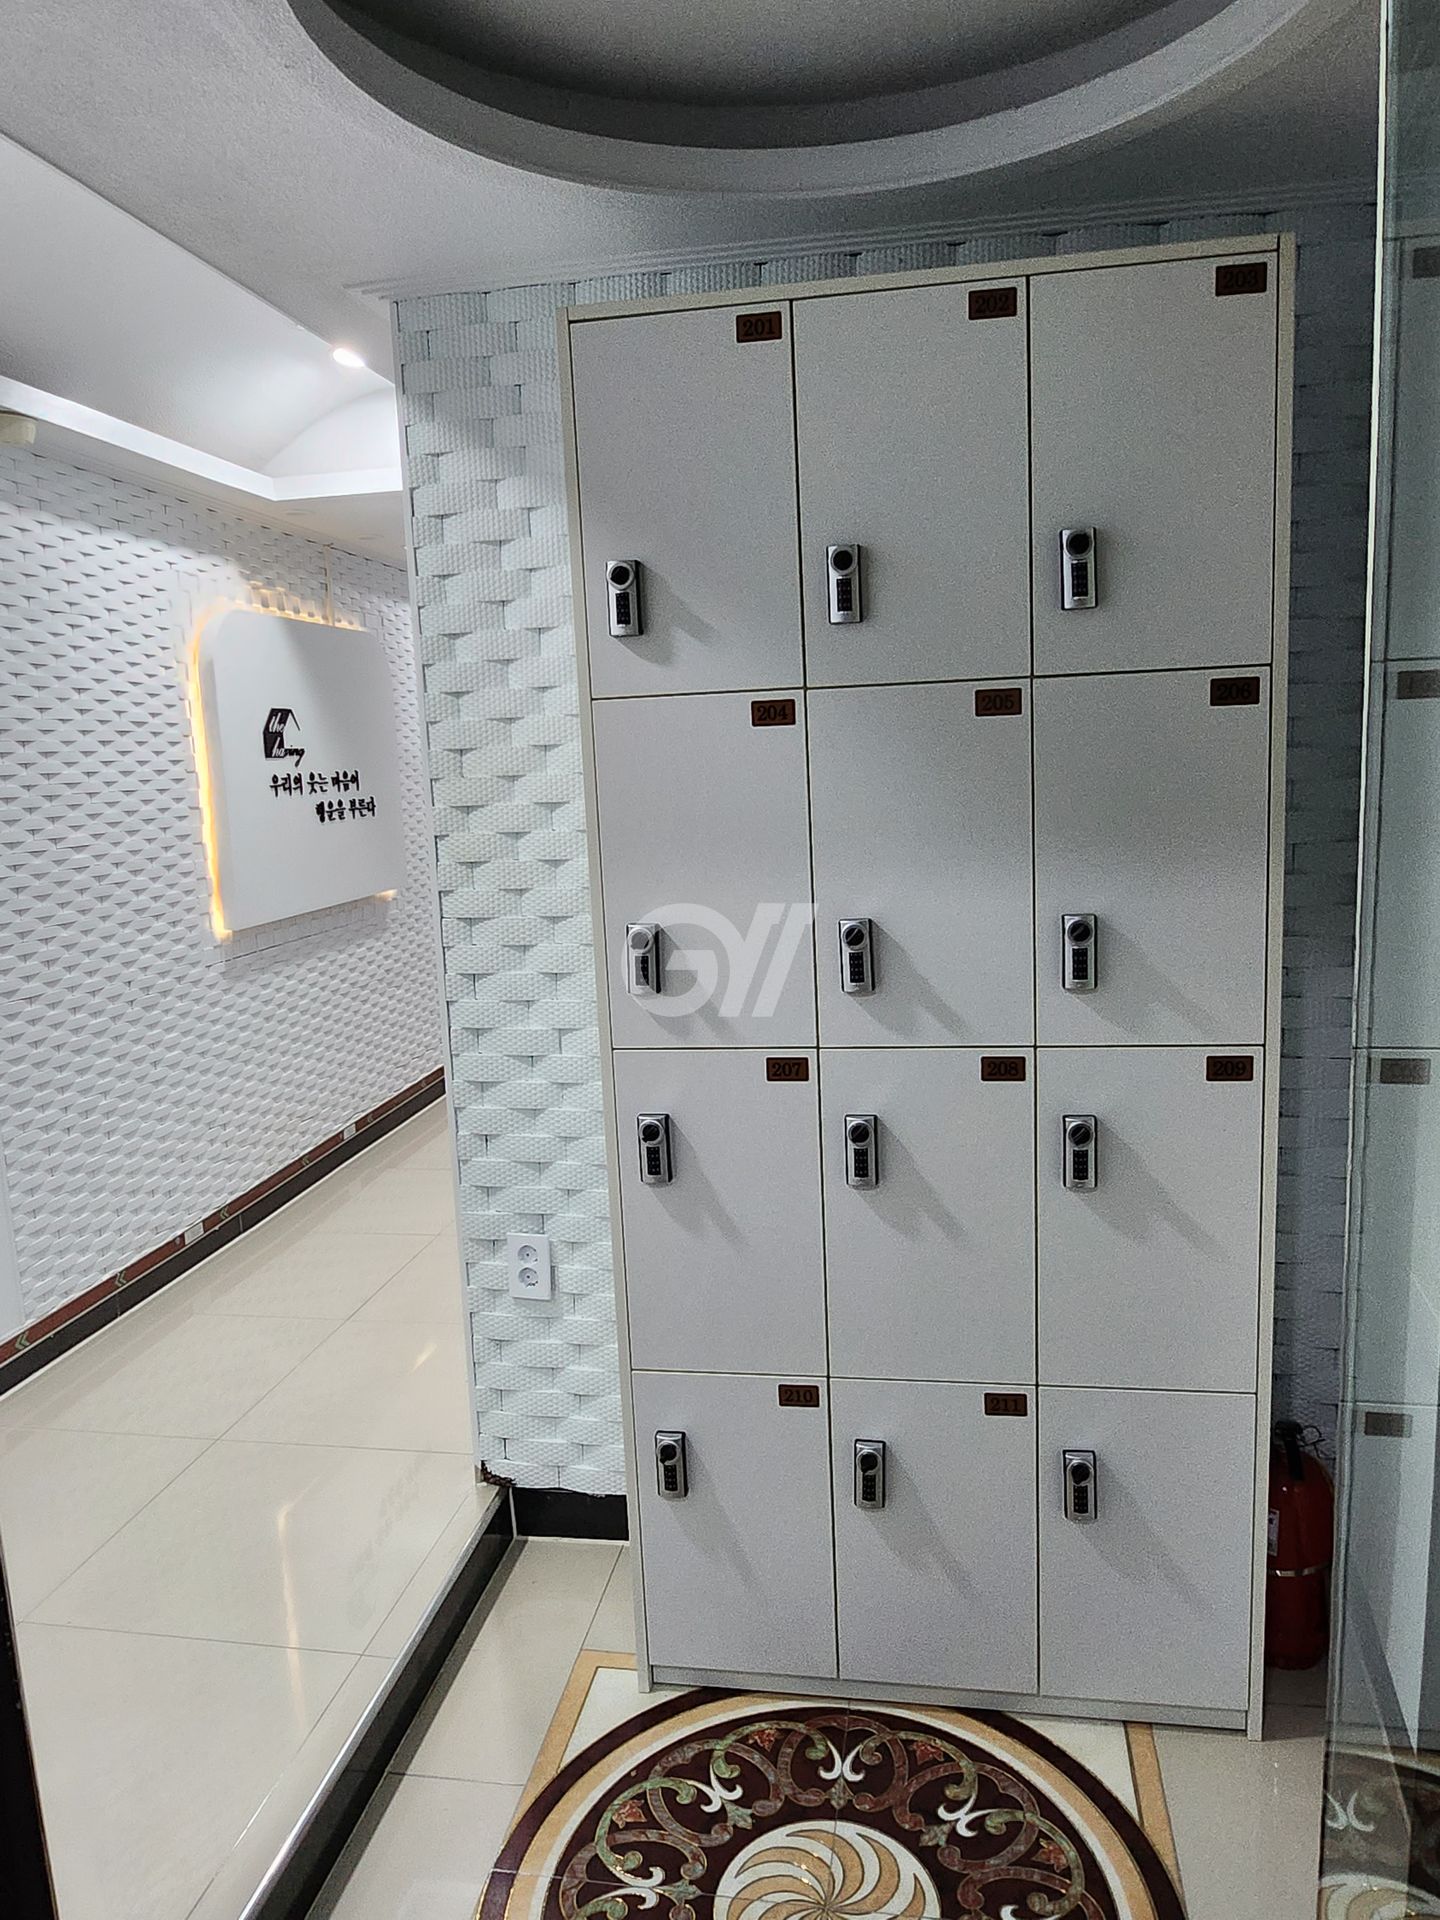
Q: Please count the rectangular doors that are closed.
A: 12